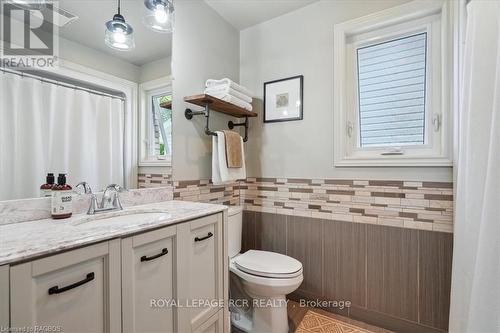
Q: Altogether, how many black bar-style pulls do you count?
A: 3